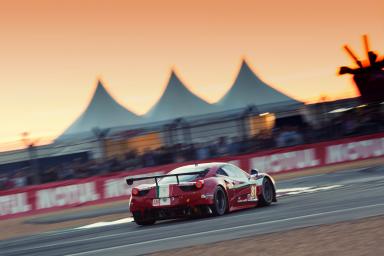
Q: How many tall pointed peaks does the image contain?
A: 3